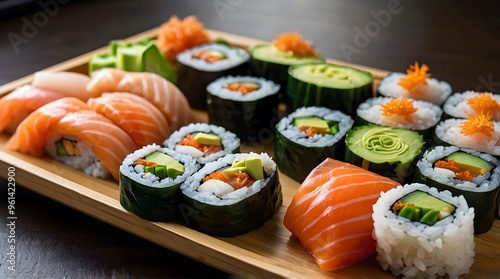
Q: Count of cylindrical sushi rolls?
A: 15